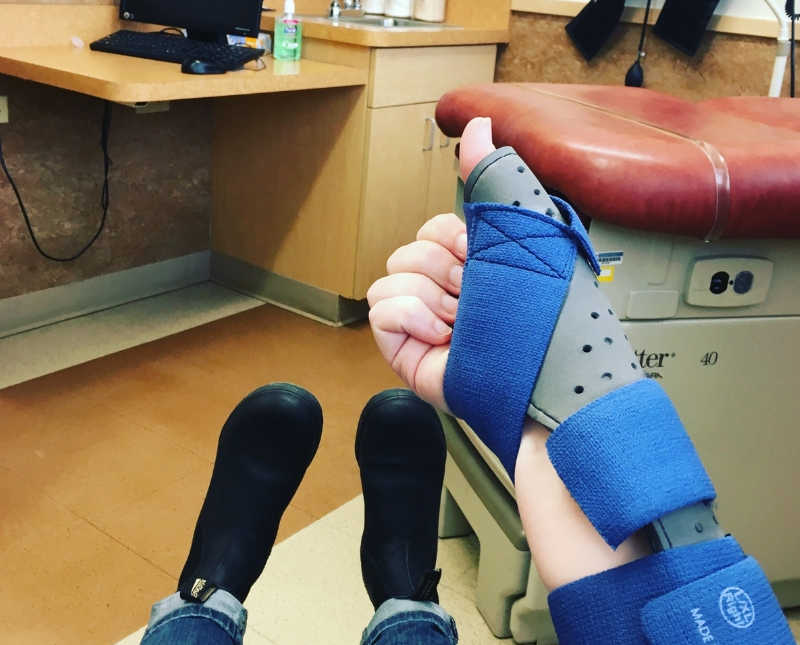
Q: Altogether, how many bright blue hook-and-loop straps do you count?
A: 3